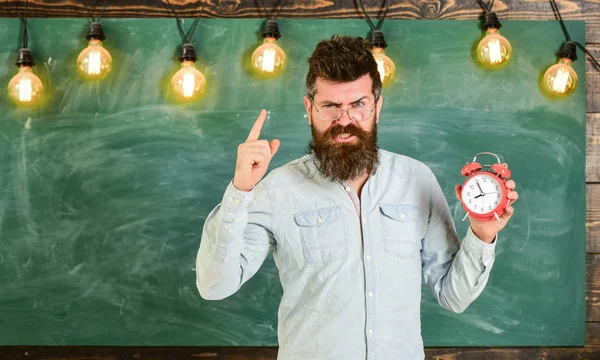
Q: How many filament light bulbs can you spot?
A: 7